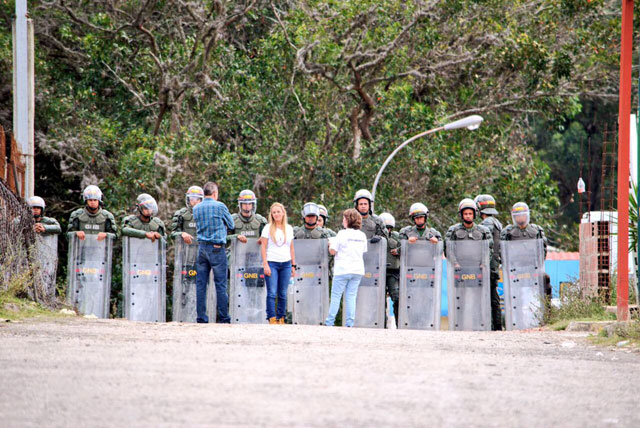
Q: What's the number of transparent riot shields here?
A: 10